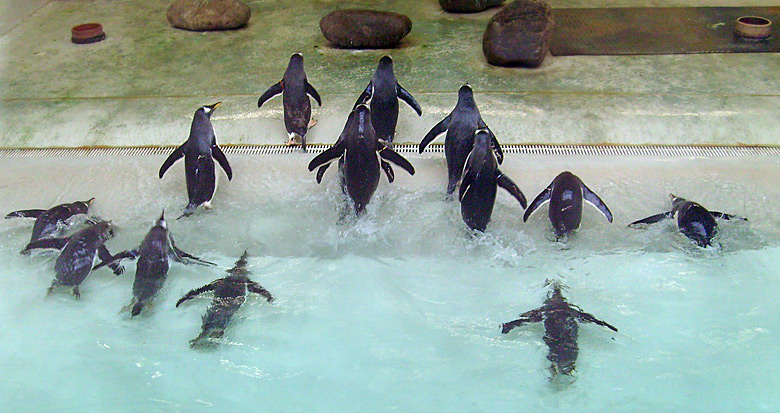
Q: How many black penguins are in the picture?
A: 13